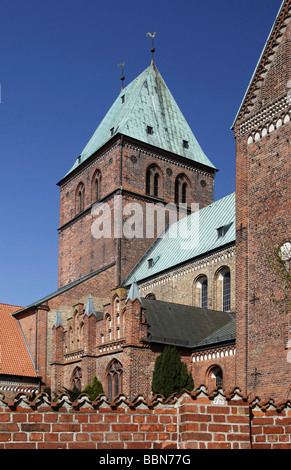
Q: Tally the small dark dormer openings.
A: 7